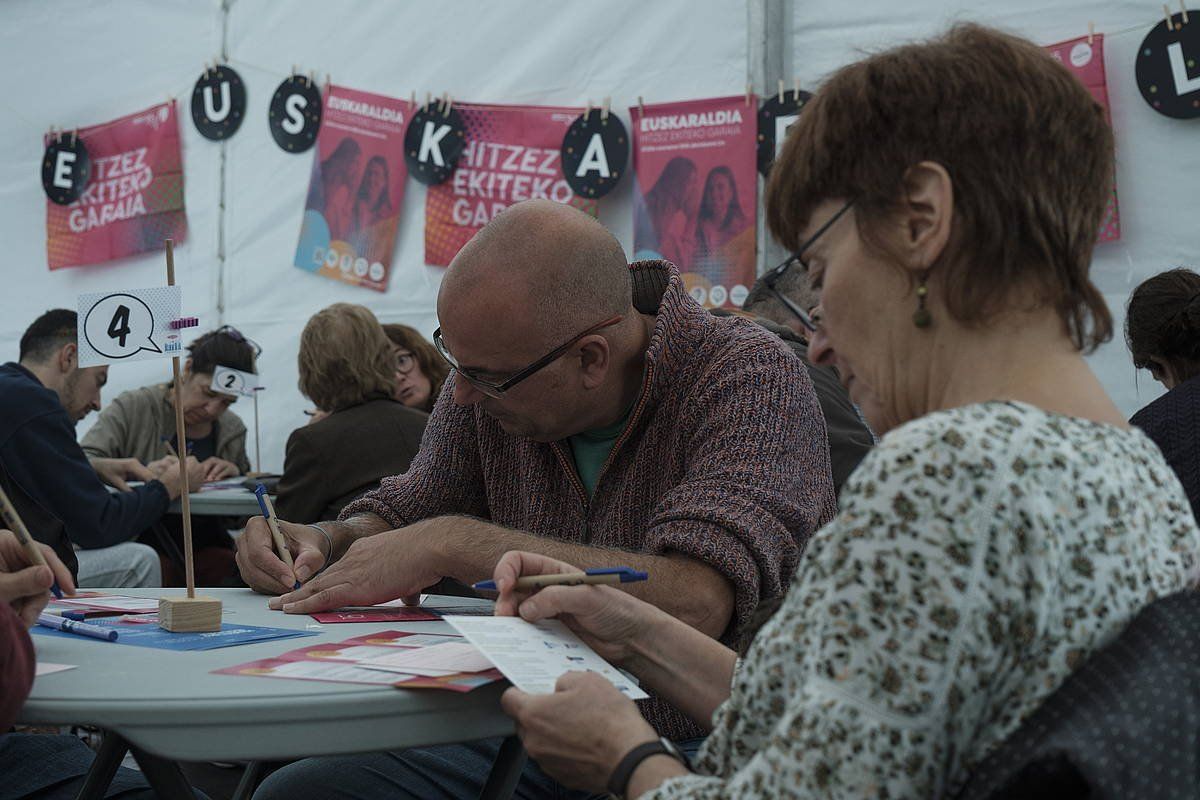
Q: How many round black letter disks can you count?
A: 7